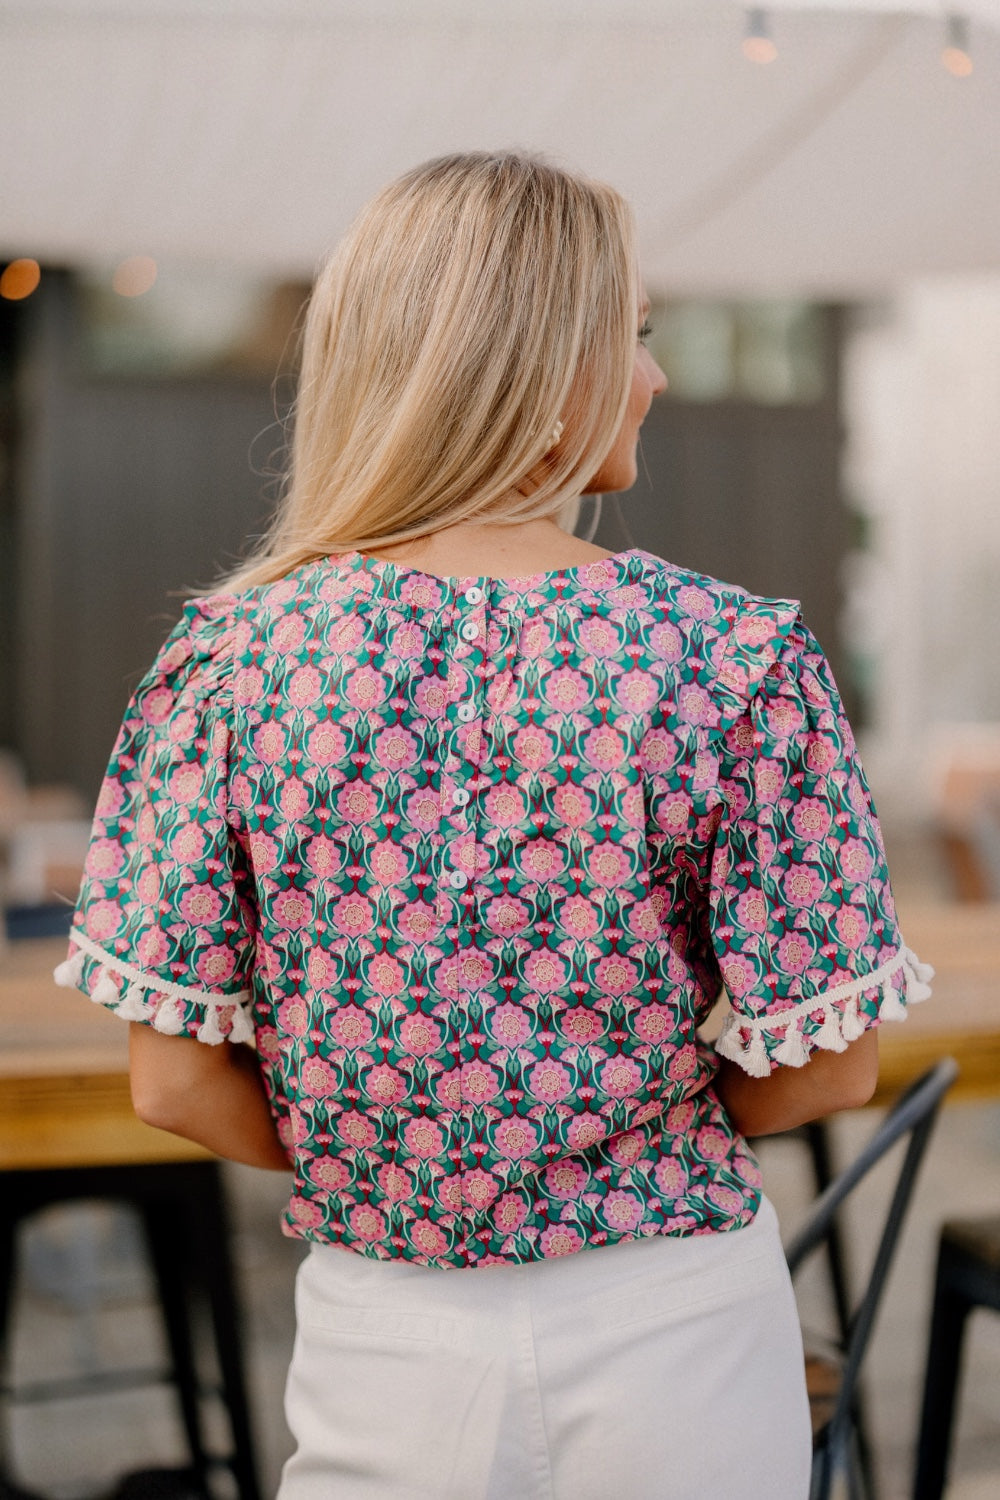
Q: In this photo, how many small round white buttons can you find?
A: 5